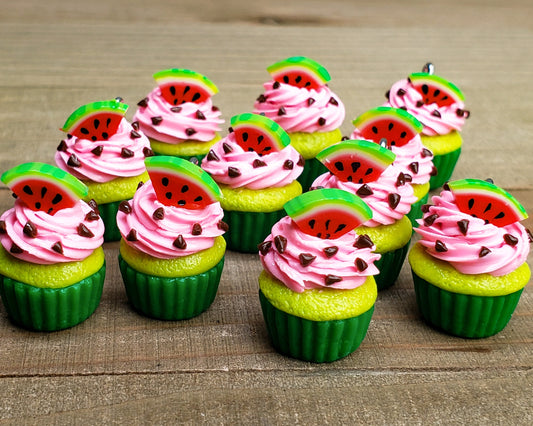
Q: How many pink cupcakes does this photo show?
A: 11